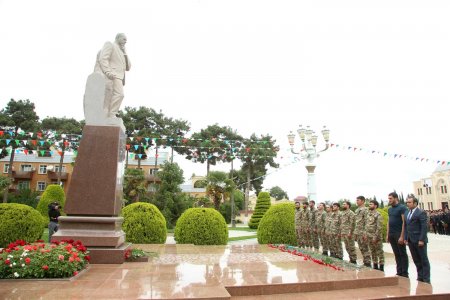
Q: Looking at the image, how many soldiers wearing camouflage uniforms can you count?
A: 9